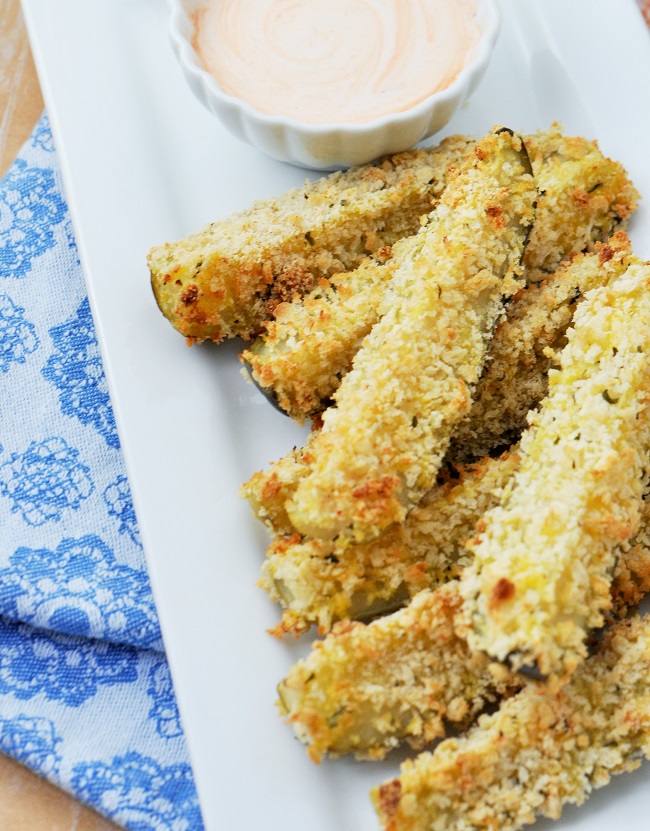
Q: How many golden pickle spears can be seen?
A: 8